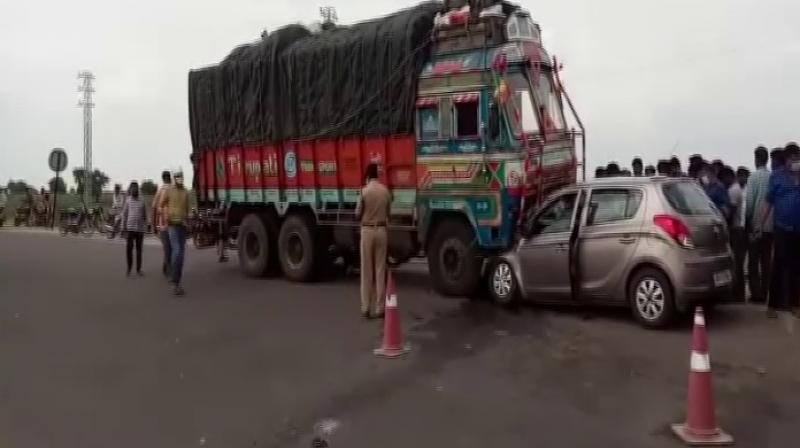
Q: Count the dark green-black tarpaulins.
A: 1